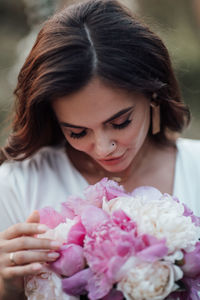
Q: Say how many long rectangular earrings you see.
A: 1